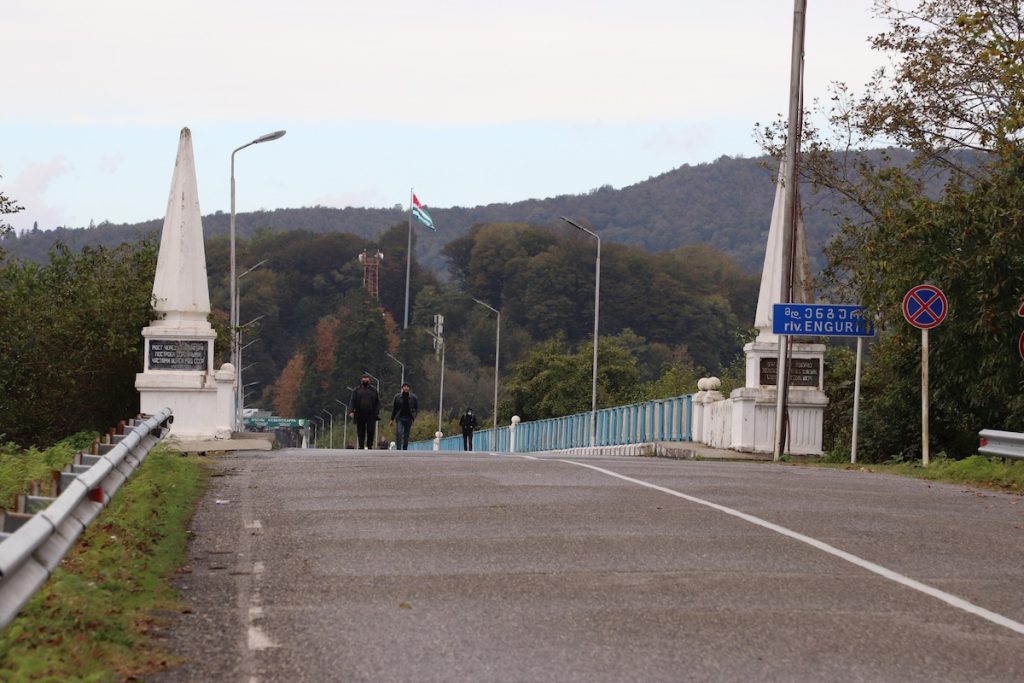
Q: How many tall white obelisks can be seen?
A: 2